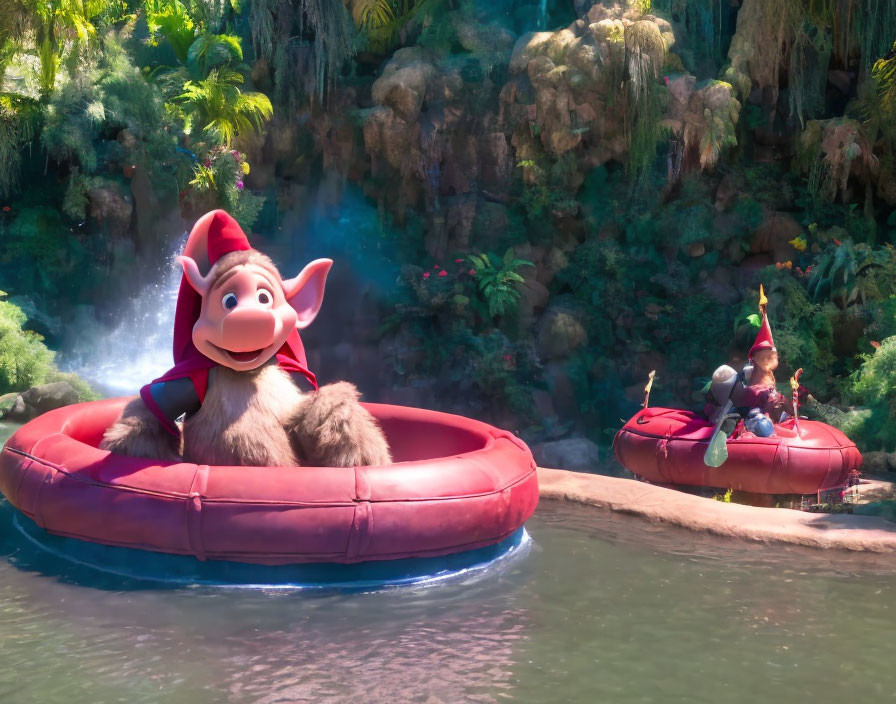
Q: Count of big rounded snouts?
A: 1